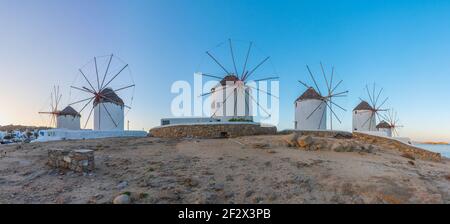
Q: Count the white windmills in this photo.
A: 6